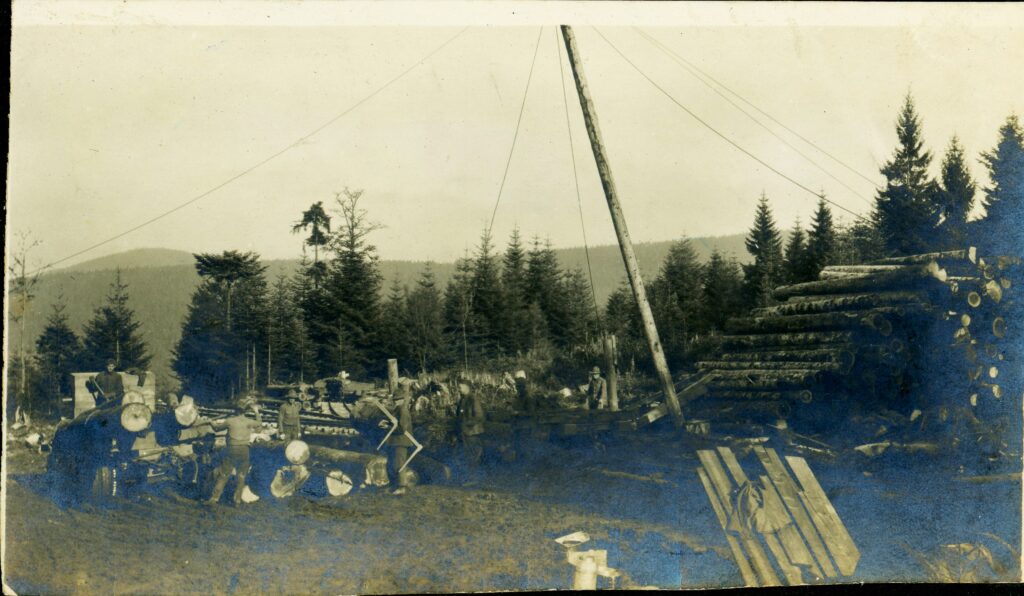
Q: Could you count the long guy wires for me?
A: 6